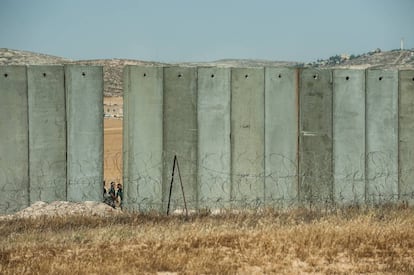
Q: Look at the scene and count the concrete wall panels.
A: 12